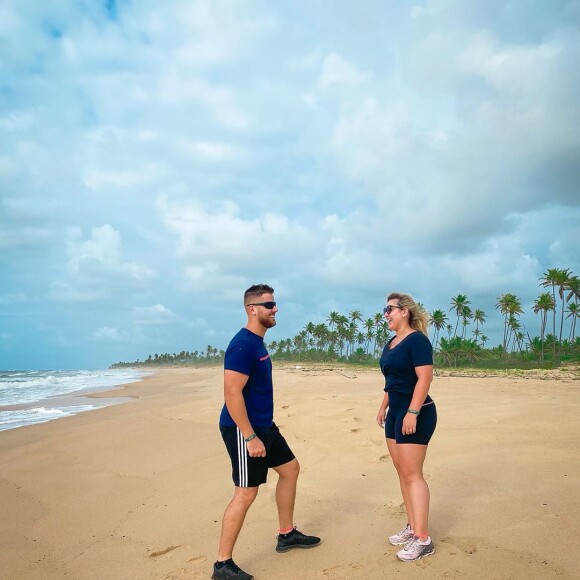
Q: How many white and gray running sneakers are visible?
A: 2